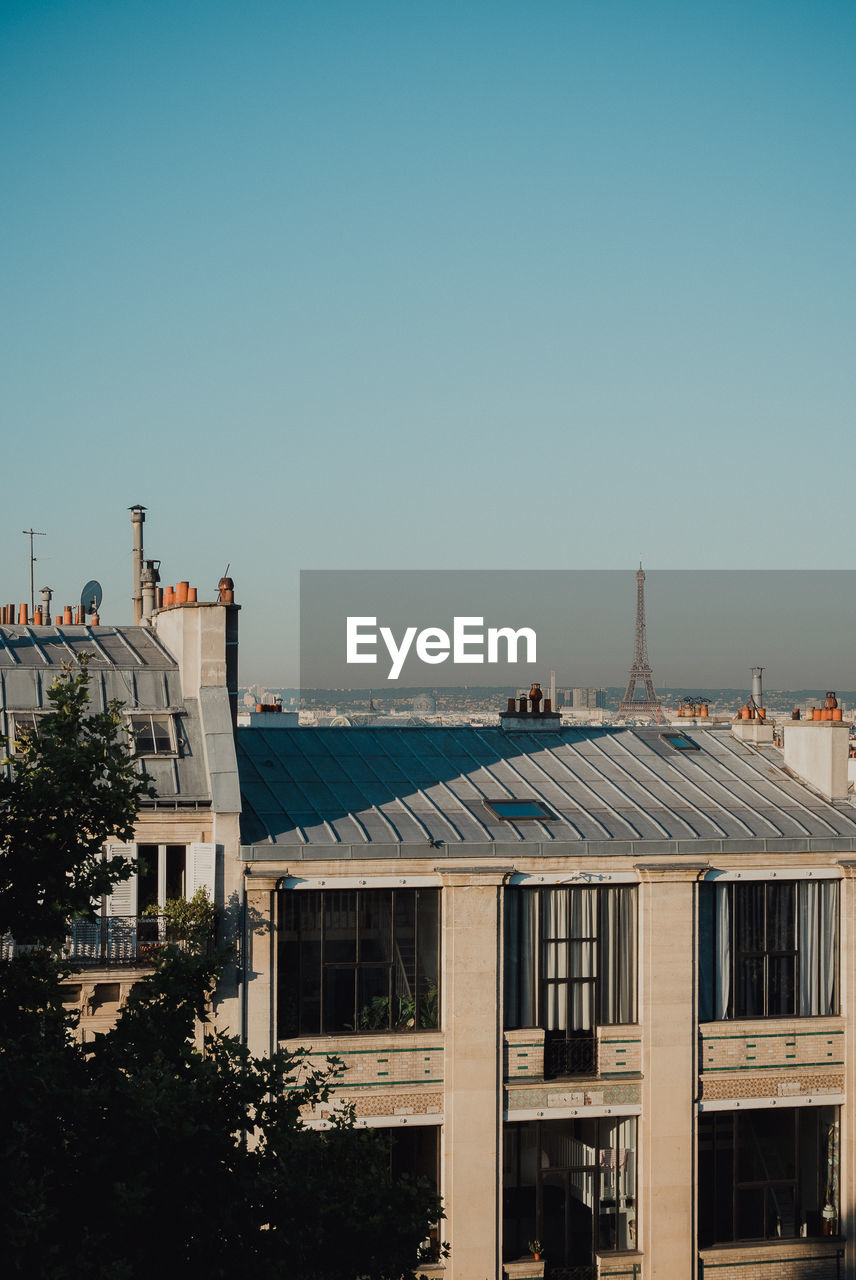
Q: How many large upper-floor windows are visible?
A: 3